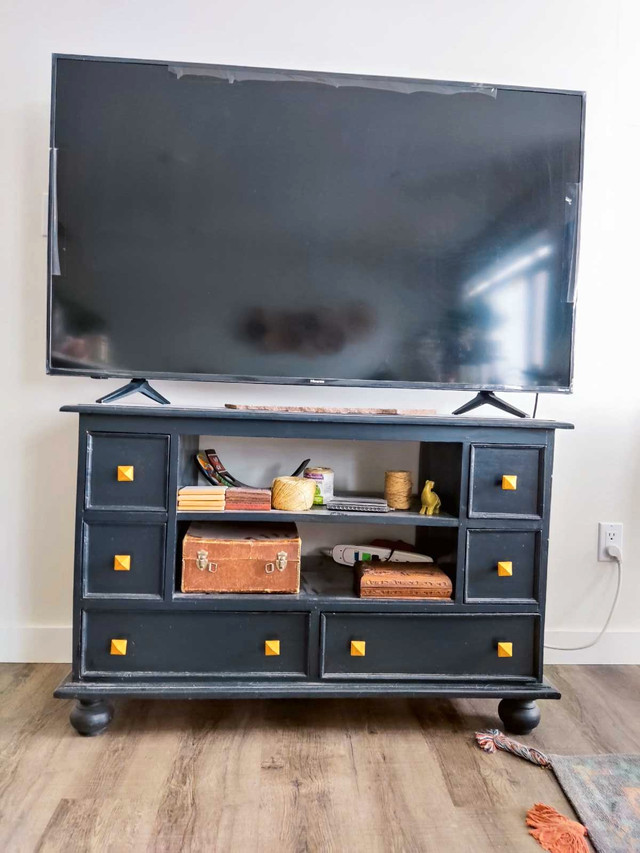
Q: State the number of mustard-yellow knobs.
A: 8